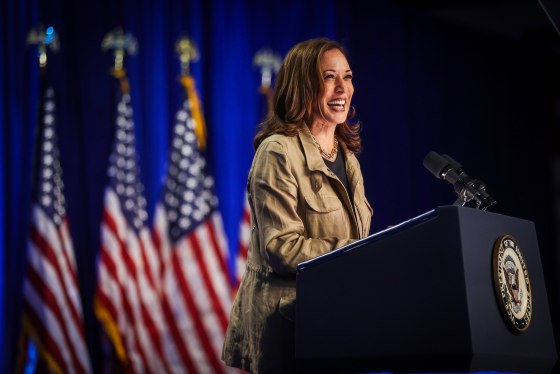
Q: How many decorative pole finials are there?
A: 4